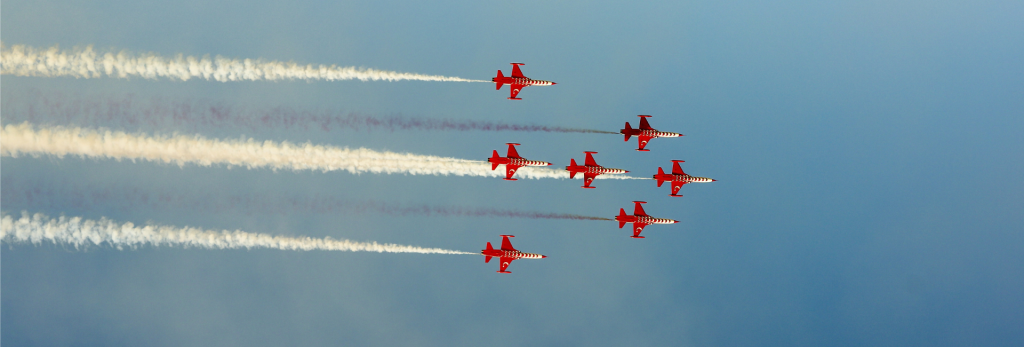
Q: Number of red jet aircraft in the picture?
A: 7